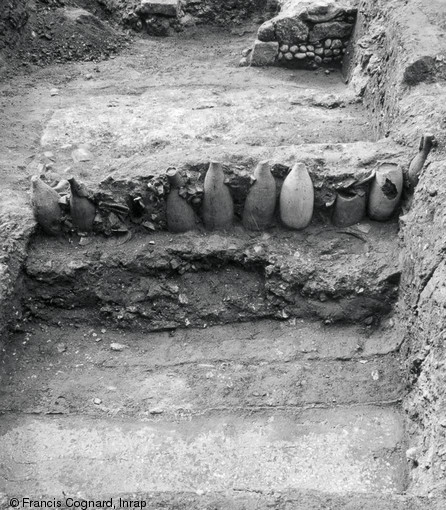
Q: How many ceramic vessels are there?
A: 9